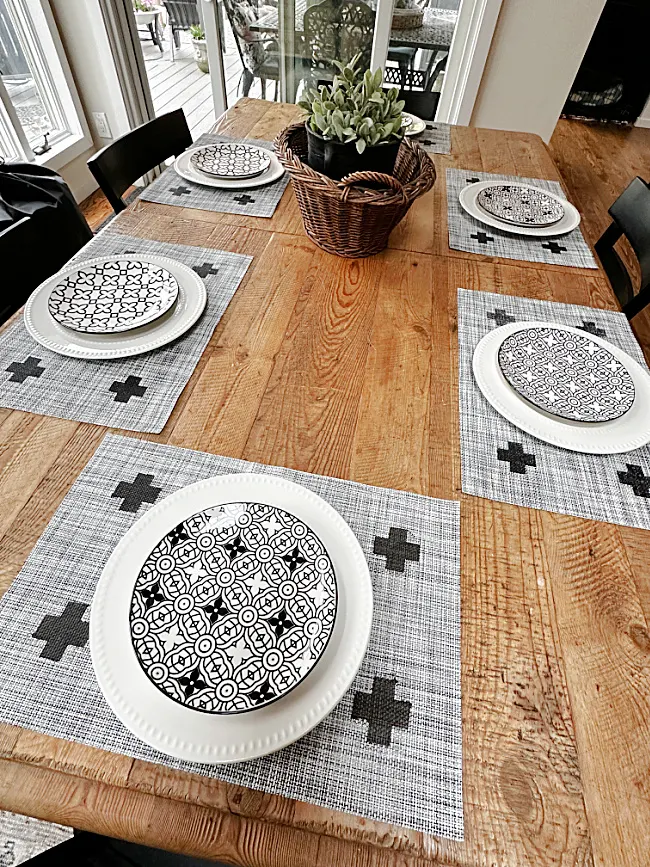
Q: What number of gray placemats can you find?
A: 6